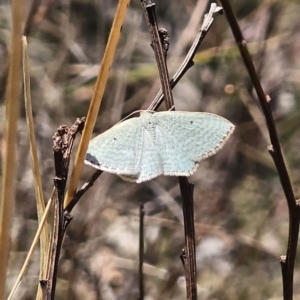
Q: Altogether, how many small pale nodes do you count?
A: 5